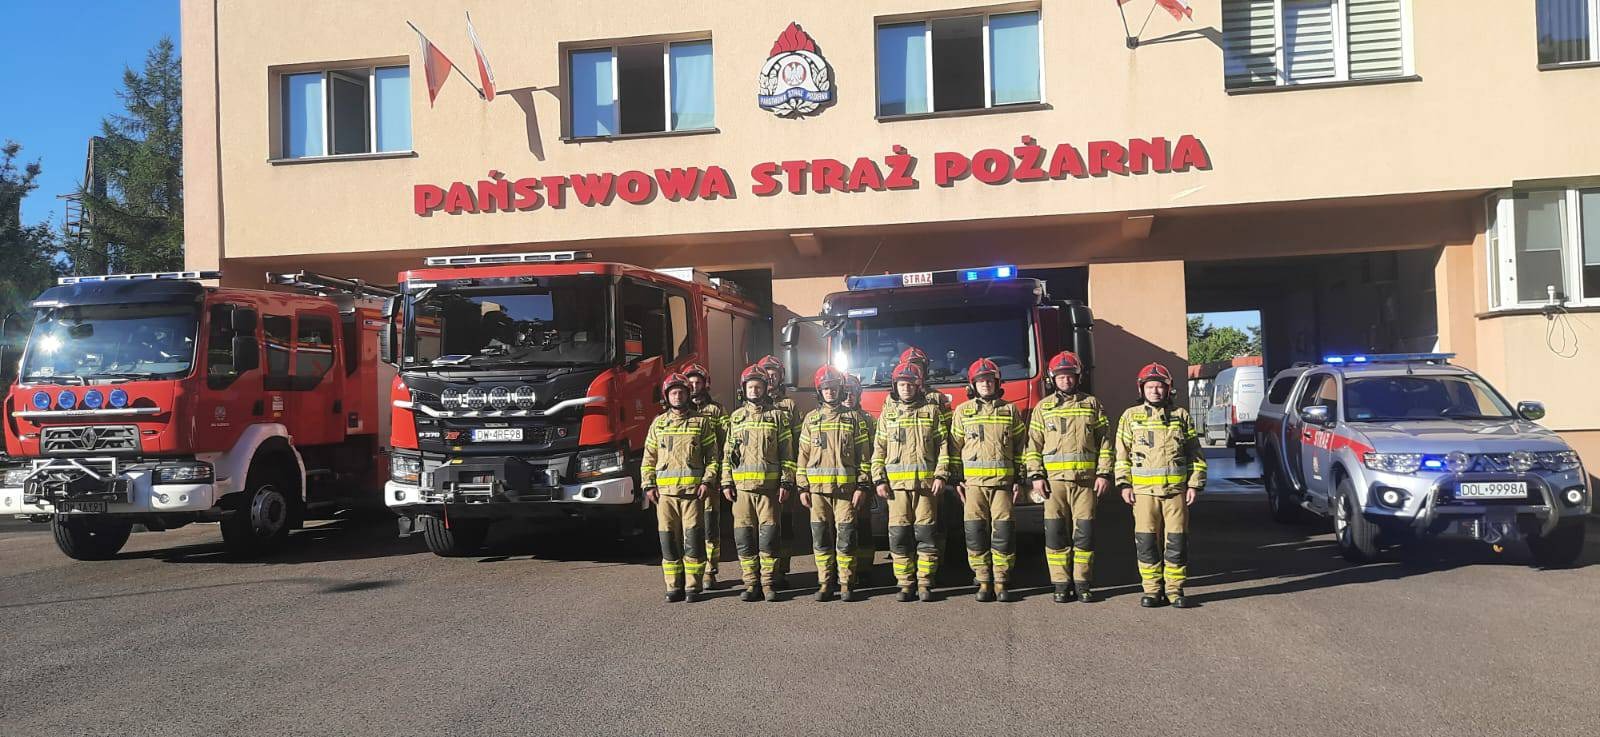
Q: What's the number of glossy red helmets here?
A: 11